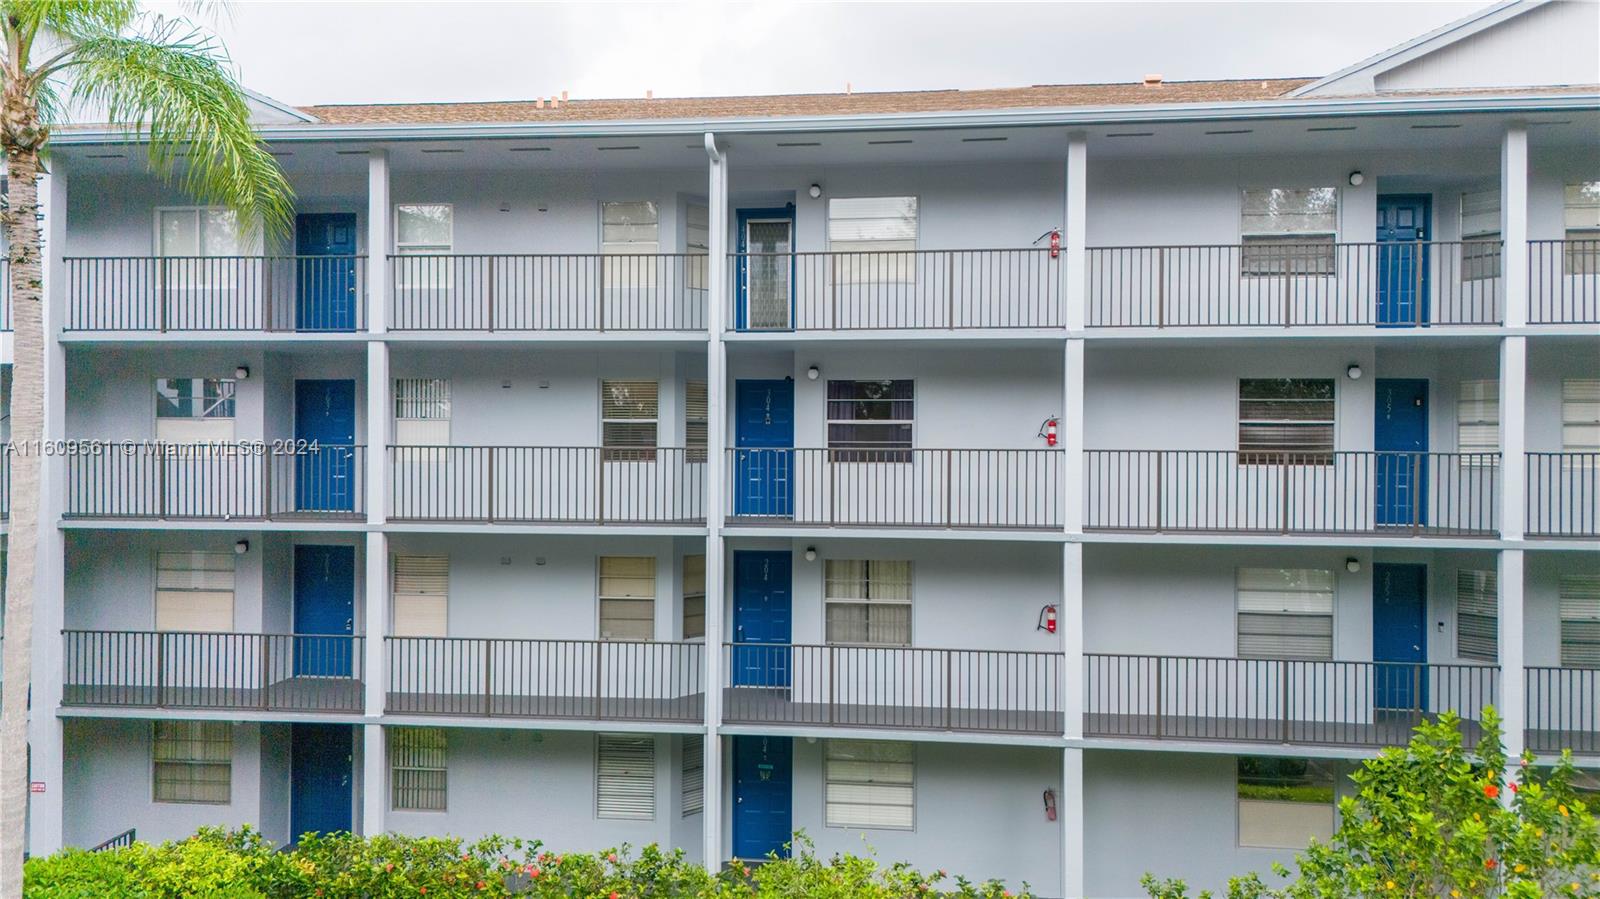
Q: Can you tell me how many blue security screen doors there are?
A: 1